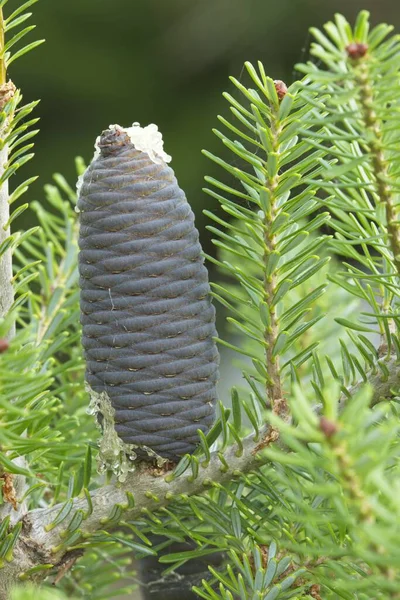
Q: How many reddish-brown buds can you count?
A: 4